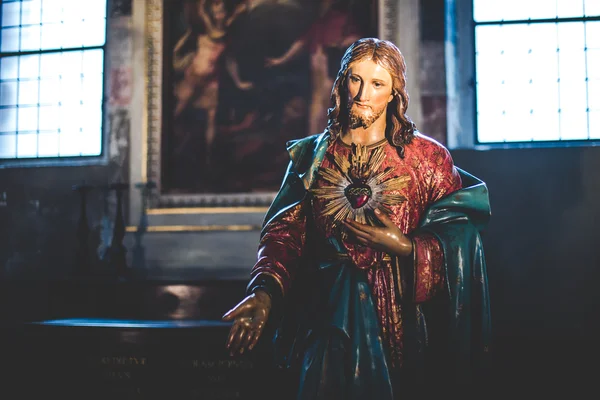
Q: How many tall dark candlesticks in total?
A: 3